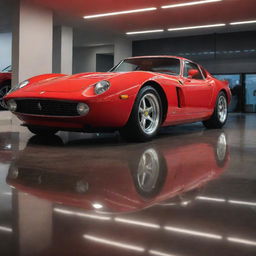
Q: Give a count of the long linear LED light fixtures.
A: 5